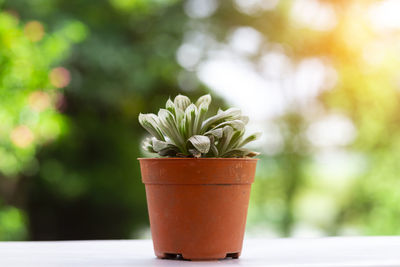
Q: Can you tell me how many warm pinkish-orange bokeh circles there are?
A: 4